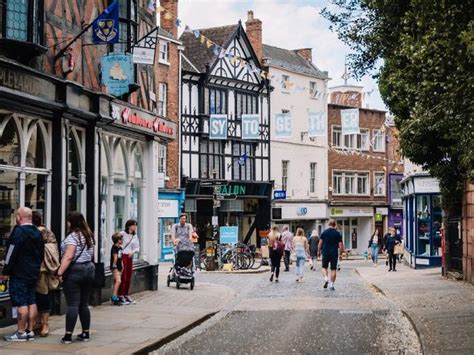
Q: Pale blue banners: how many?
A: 5